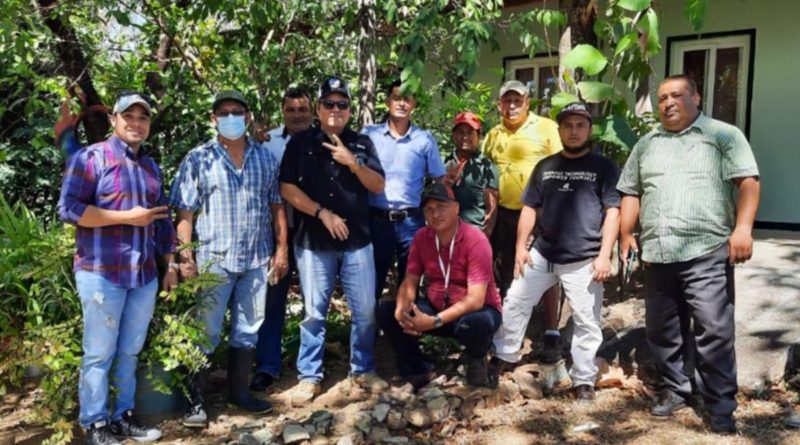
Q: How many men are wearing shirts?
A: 10